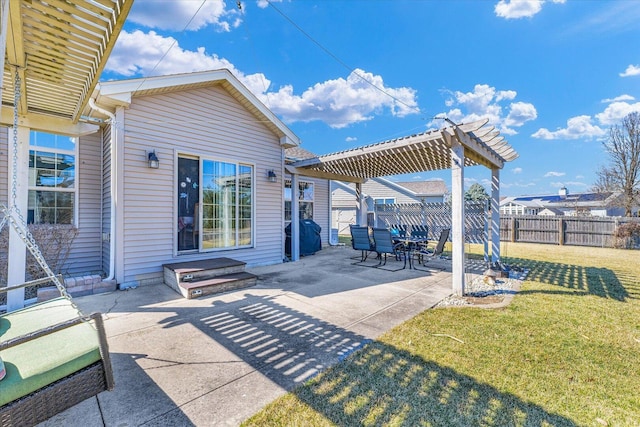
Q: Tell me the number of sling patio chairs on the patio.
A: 6